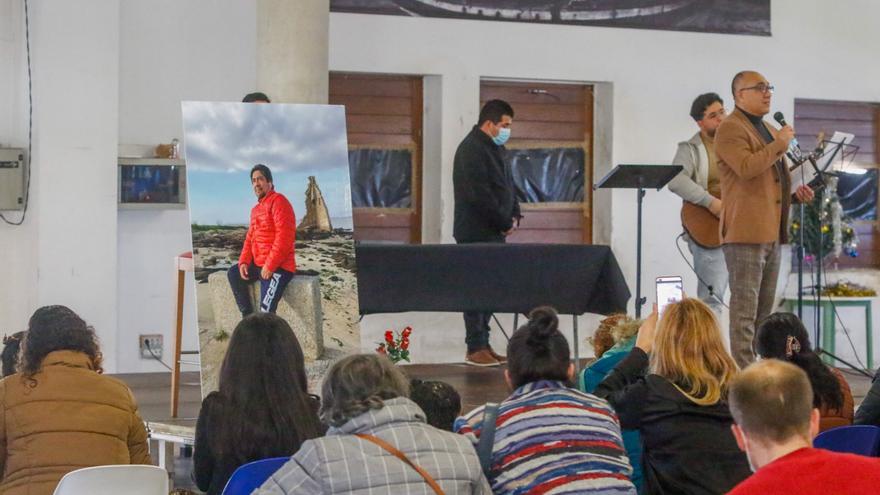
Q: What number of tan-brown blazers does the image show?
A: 1